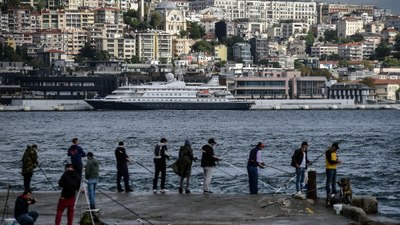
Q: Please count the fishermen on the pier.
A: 12